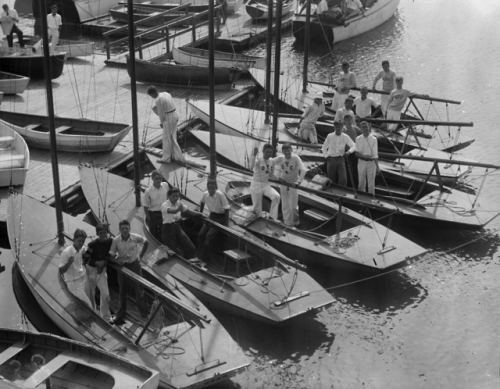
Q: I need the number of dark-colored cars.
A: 0